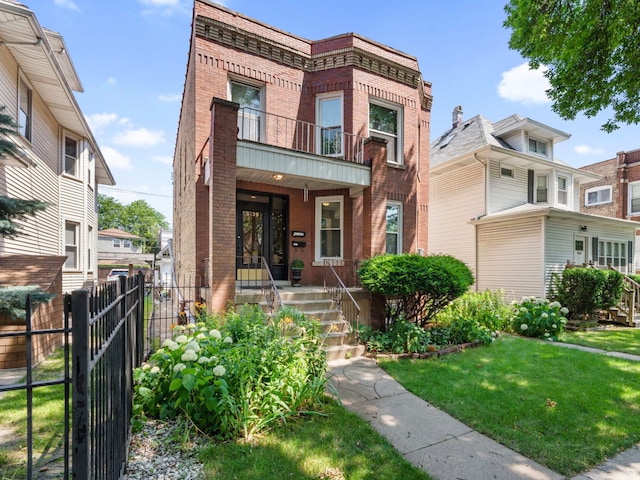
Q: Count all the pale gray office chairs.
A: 0